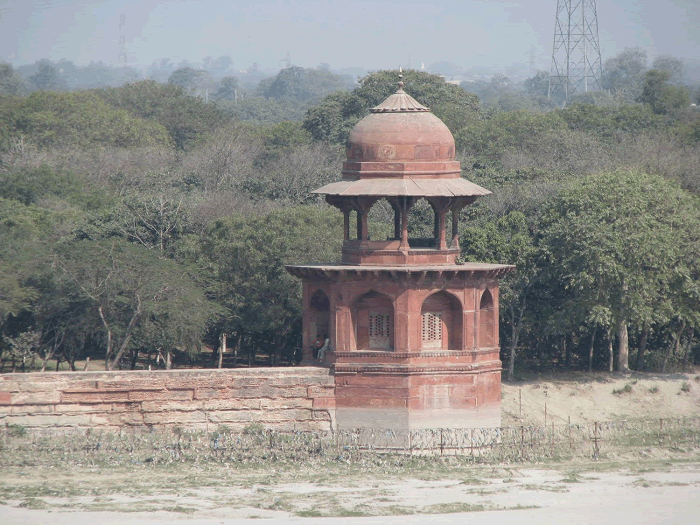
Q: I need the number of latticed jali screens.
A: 2